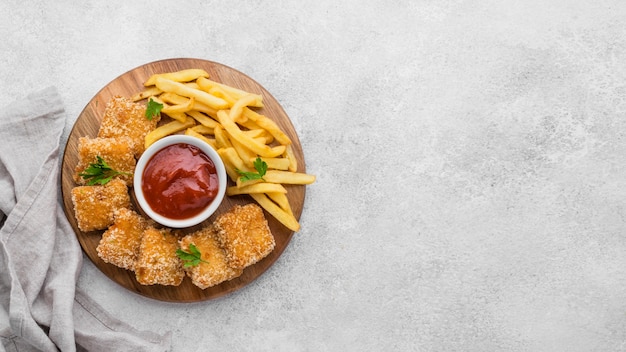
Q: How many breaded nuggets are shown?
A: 7